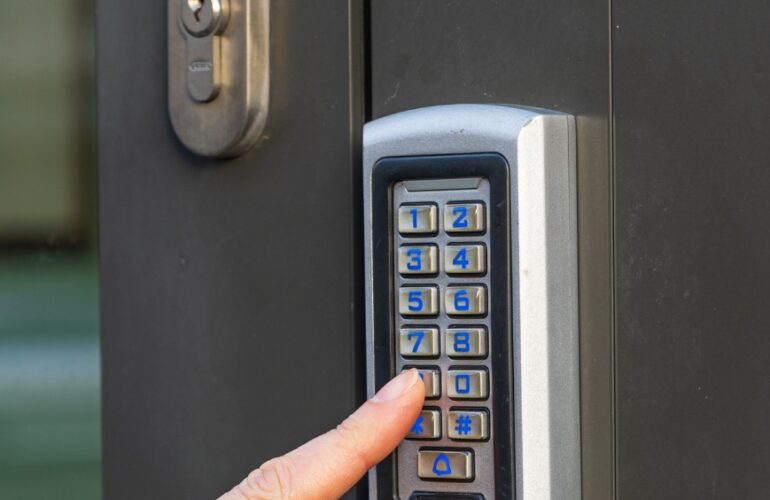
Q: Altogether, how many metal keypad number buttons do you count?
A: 10